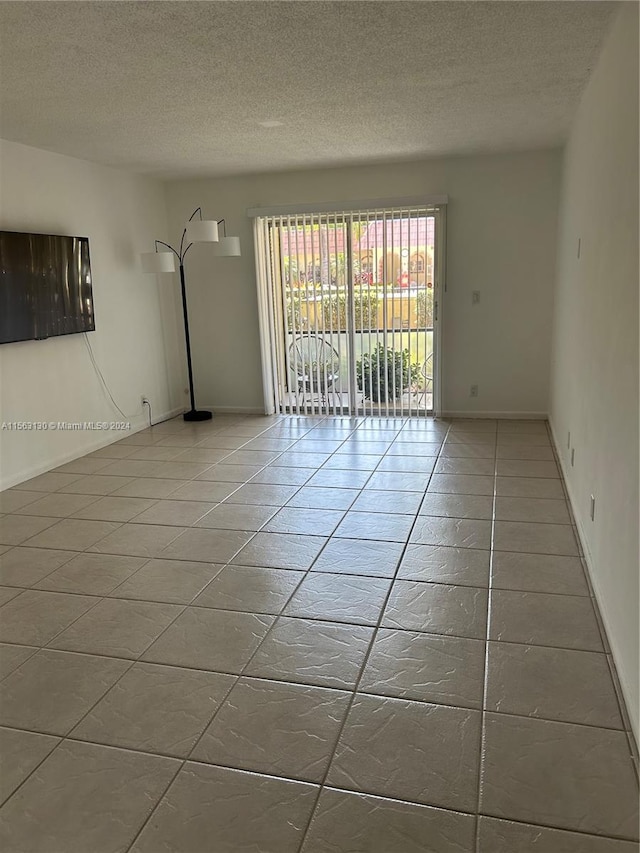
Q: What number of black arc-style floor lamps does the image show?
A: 1